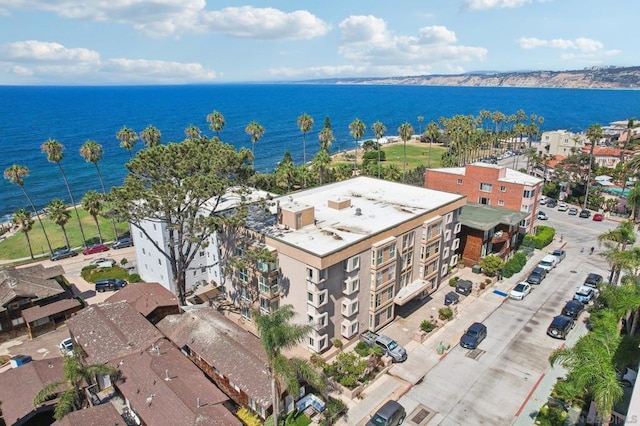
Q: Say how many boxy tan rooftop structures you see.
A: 2